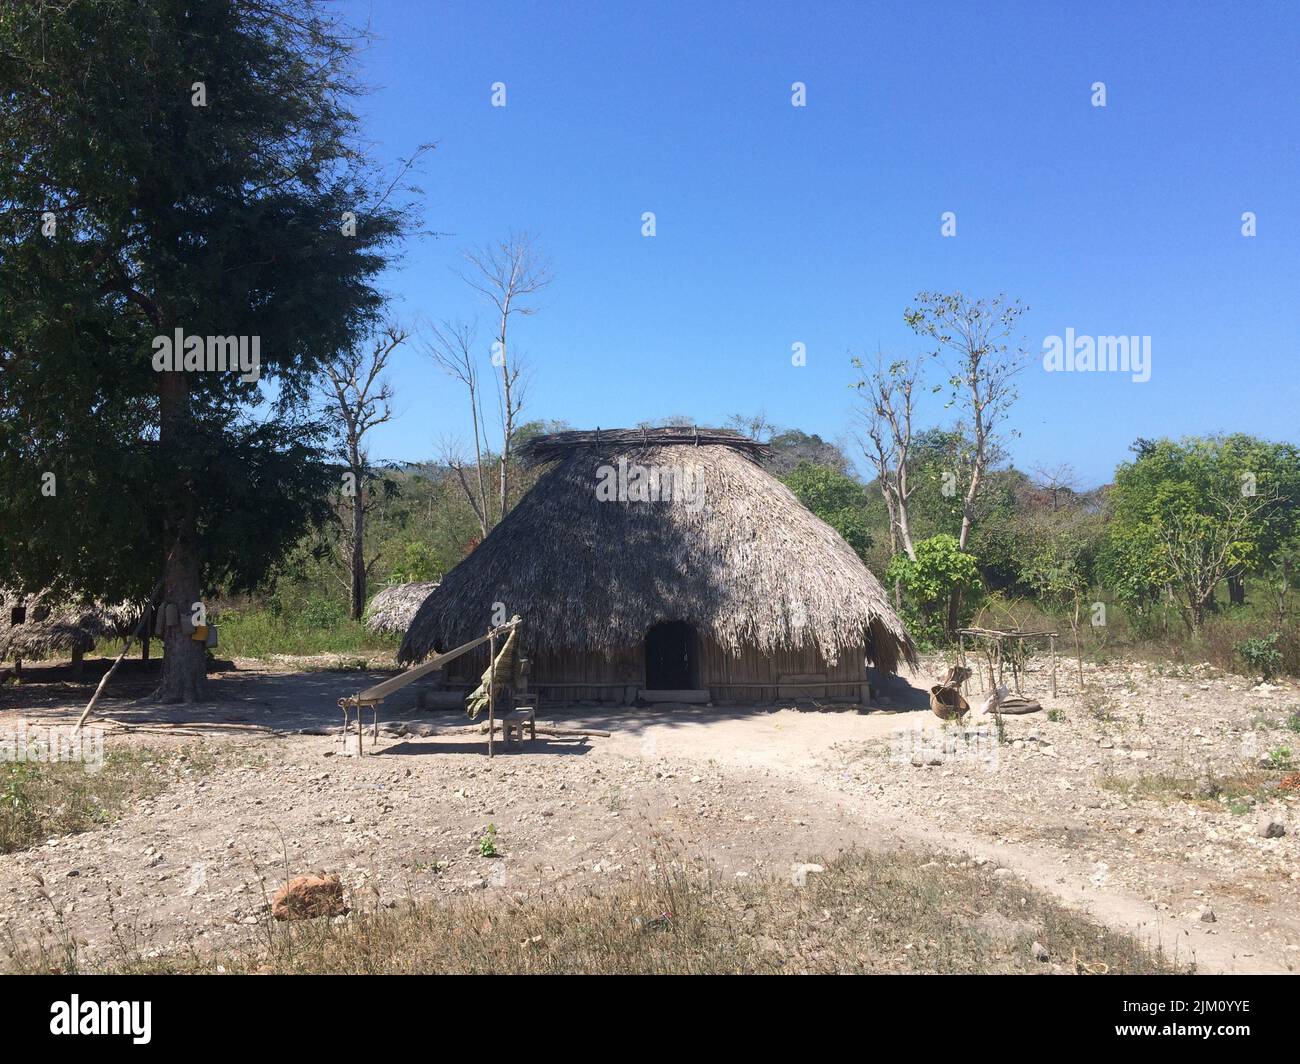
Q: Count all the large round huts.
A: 1